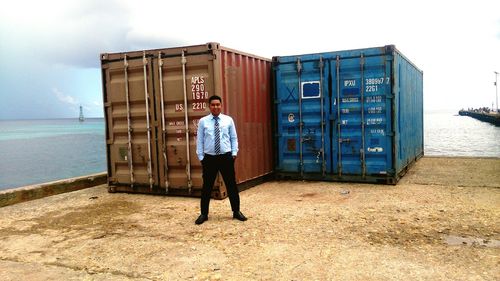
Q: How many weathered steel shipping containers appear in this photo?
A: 2